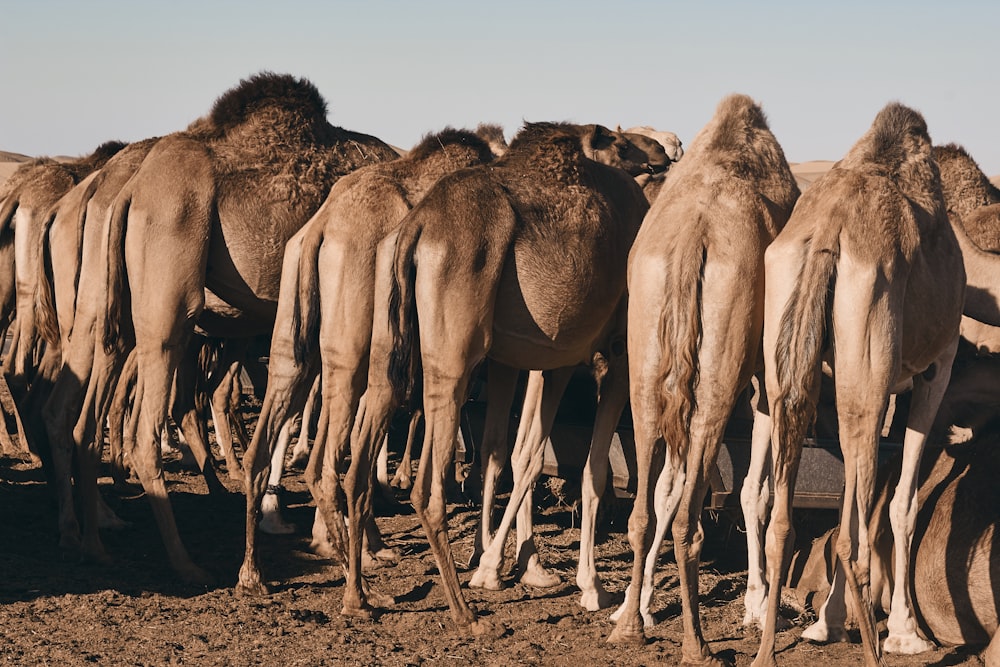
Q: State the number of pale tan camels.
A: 2